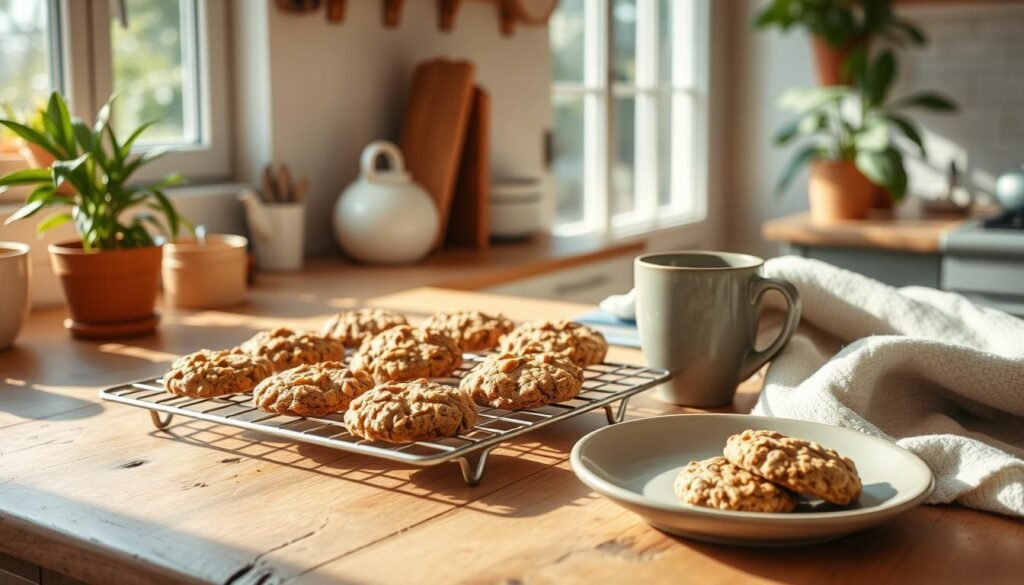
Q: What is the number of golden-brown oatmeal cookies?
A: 11